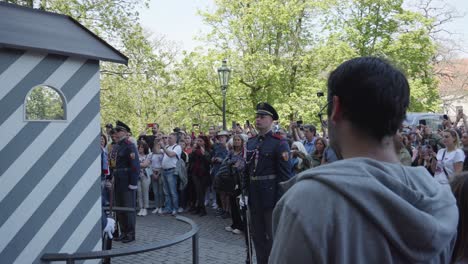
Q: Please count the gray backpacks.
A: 1